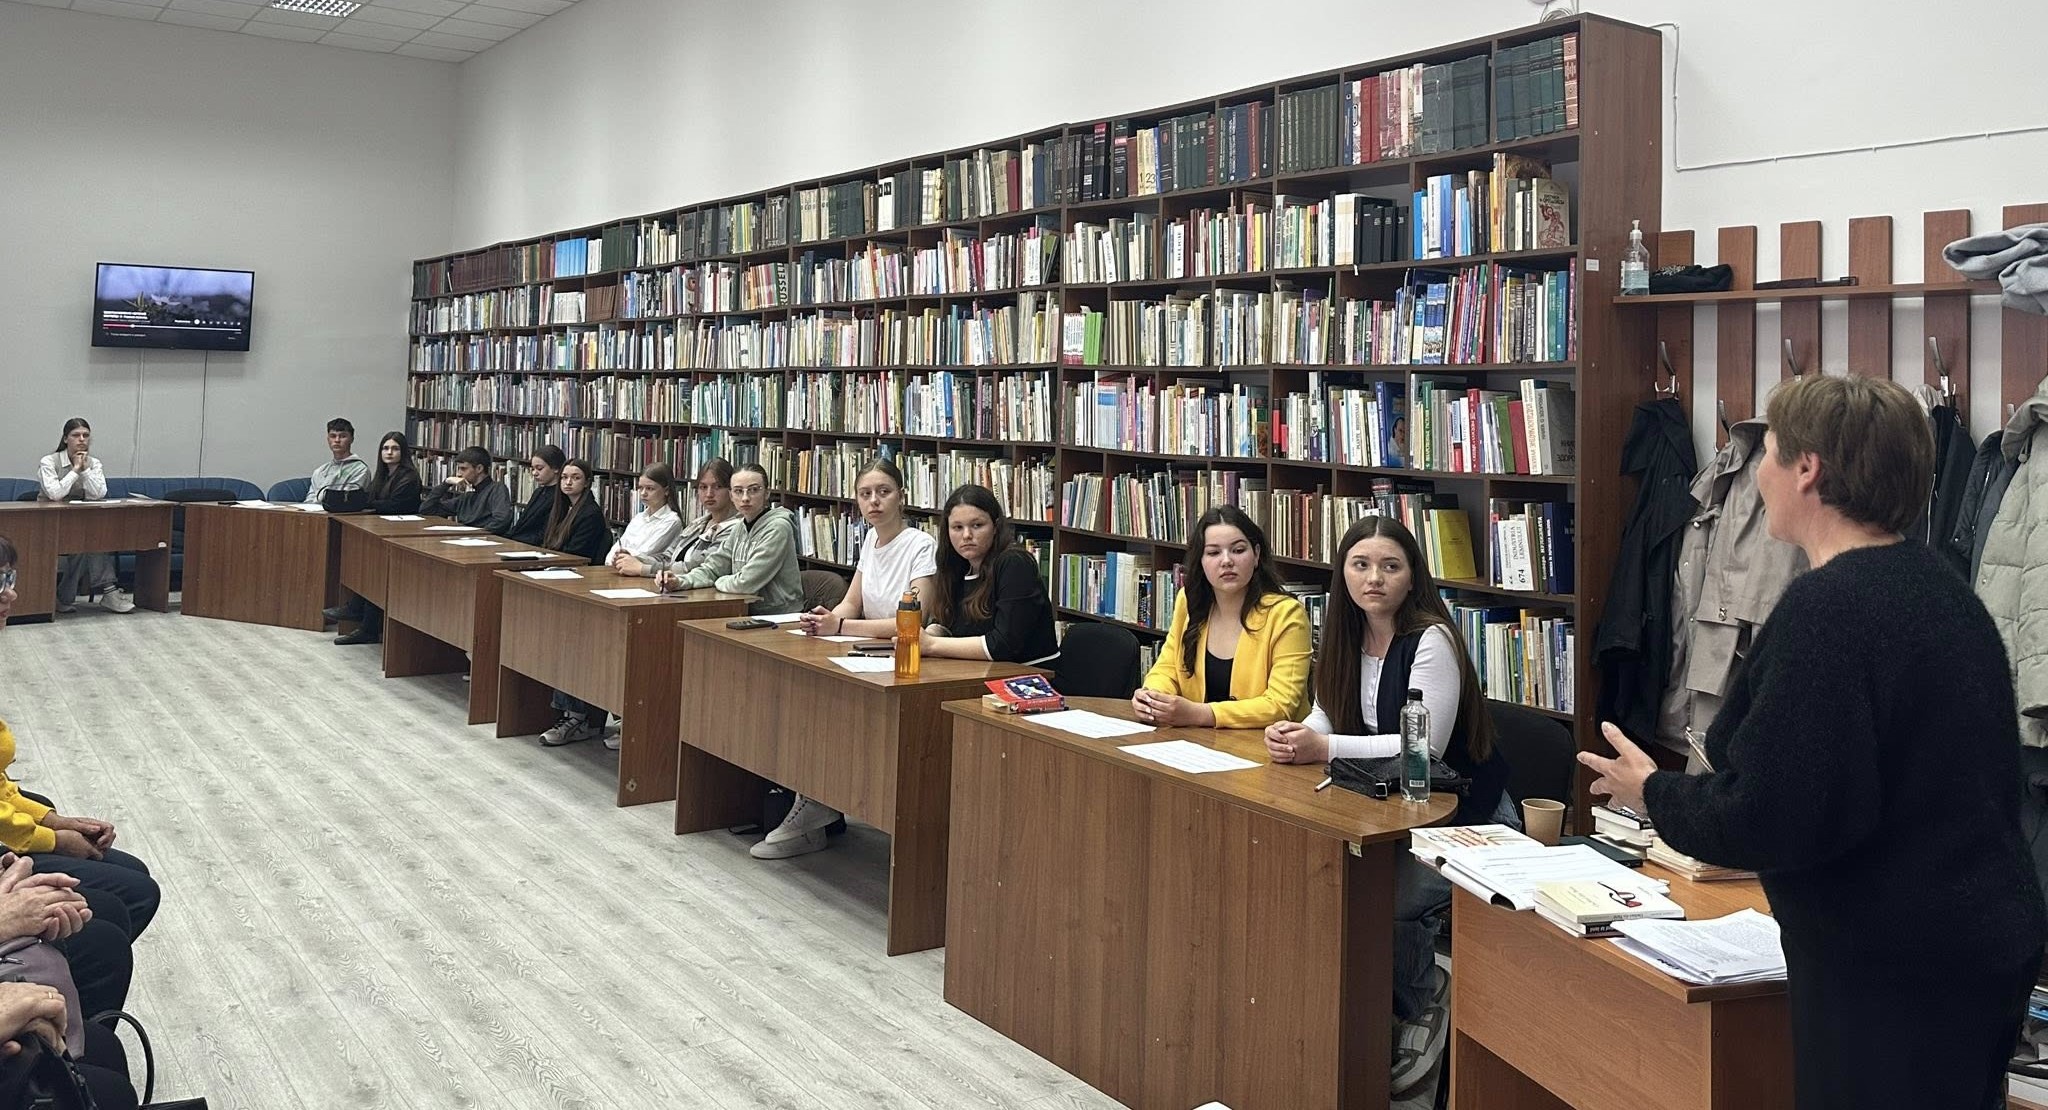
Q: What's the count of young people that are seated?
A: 13